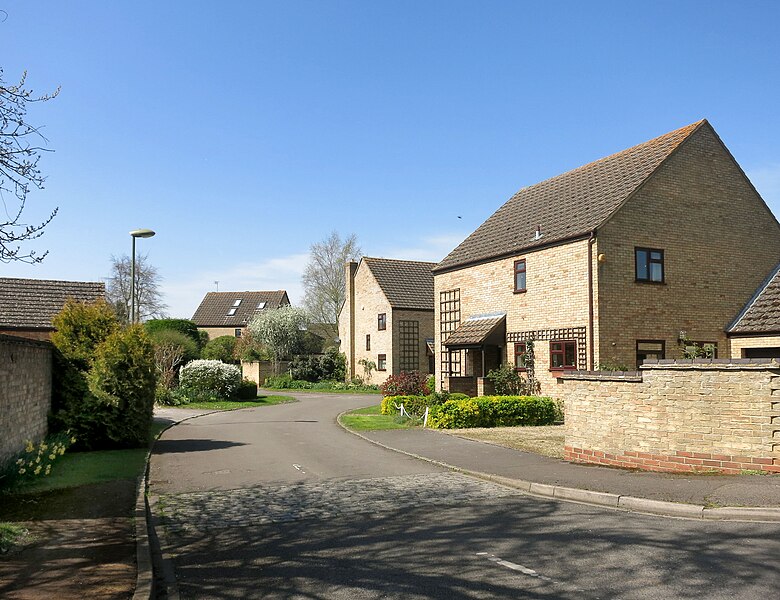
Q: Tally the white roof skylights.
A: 3